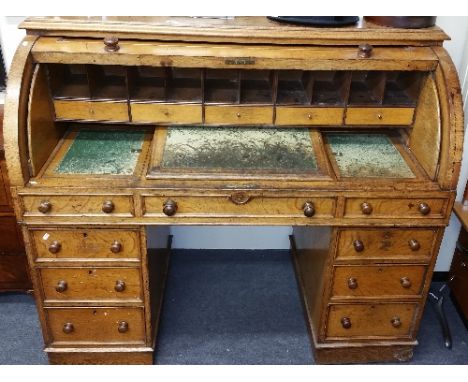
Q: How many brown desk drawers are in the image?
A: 14